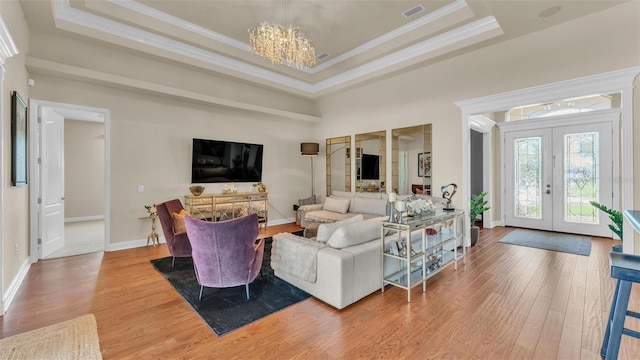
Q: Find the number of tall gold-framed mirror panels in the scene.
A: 3